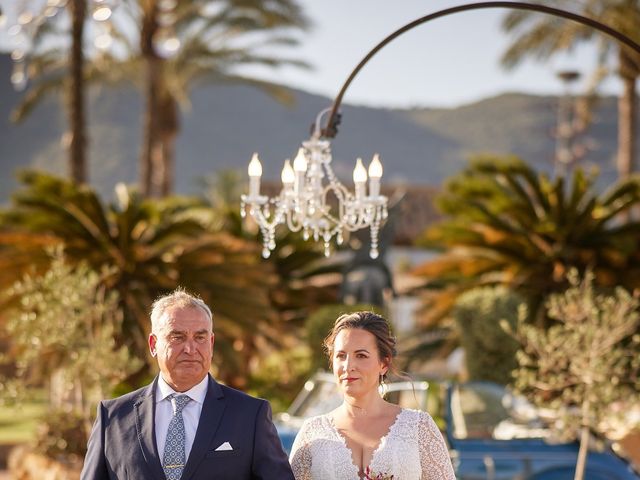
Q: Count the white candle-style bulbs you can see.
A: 5